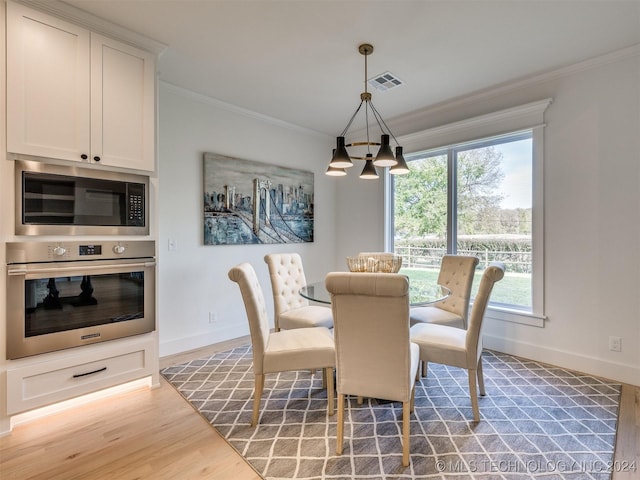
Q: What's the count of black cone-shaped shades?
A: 5